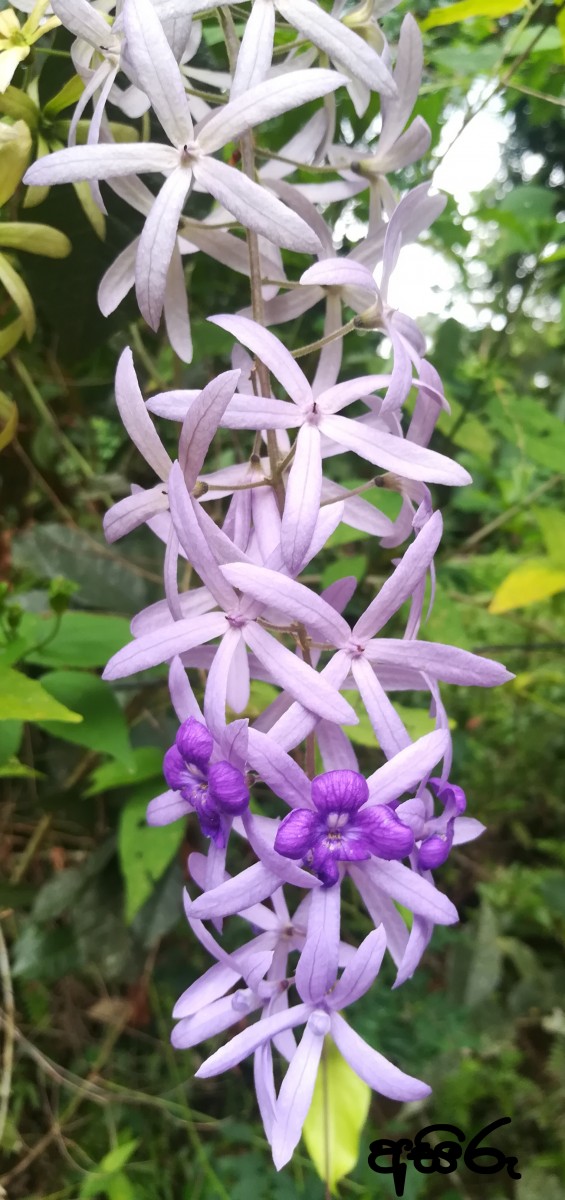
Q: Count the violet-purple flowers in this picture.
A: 3